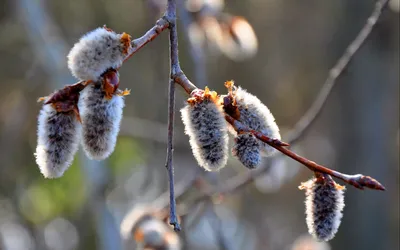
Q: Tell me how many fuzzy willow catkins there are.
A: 7